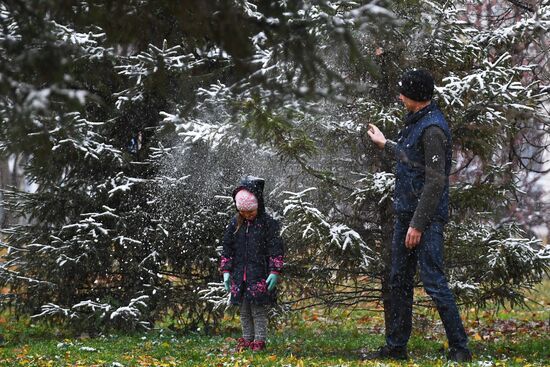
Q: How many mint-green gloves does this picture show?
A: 2